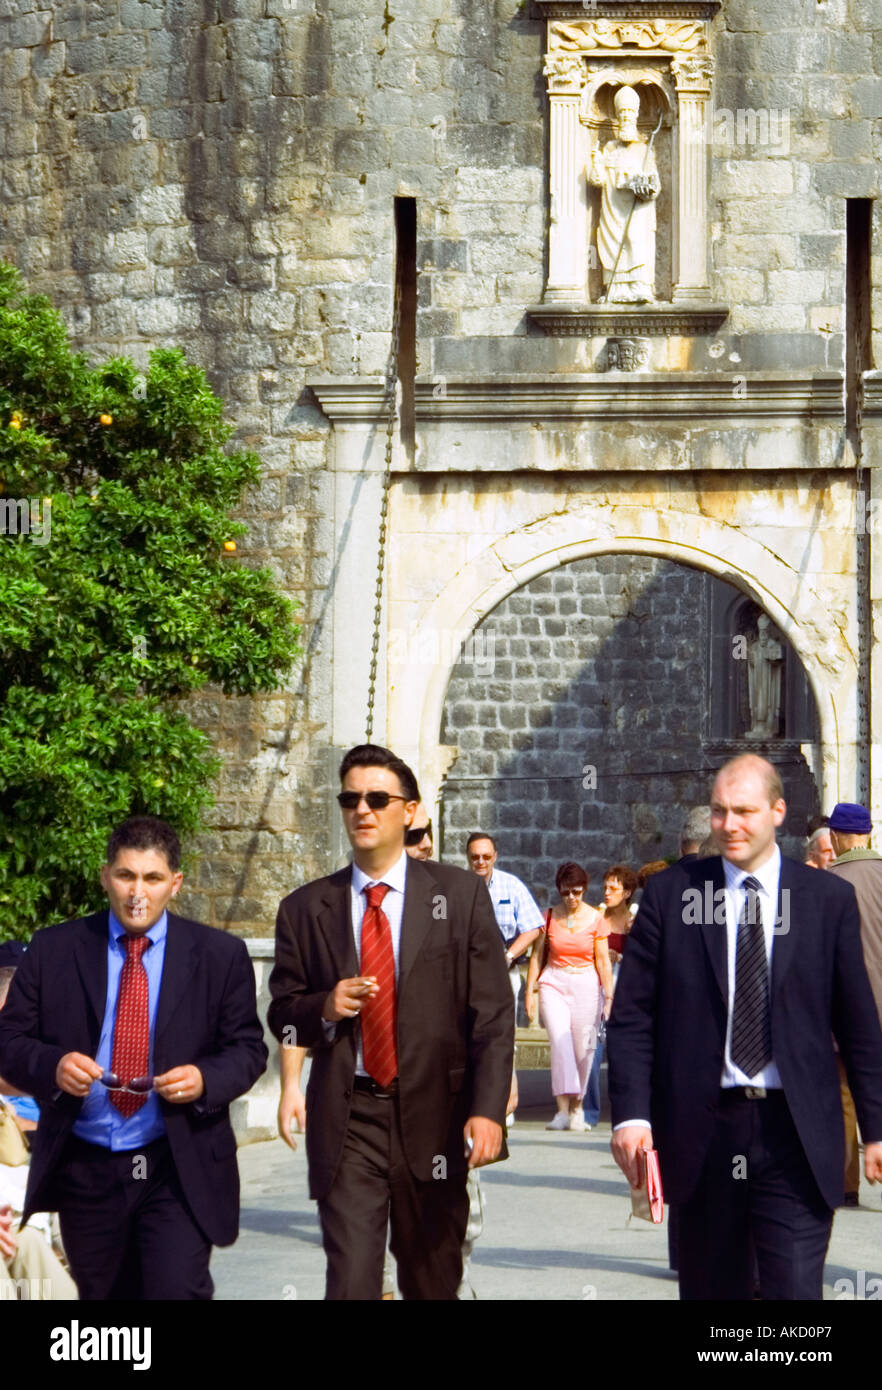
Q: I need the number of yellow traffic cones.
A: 0